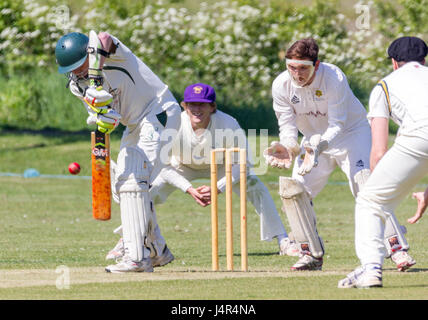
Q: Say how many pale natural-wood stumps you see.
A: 3